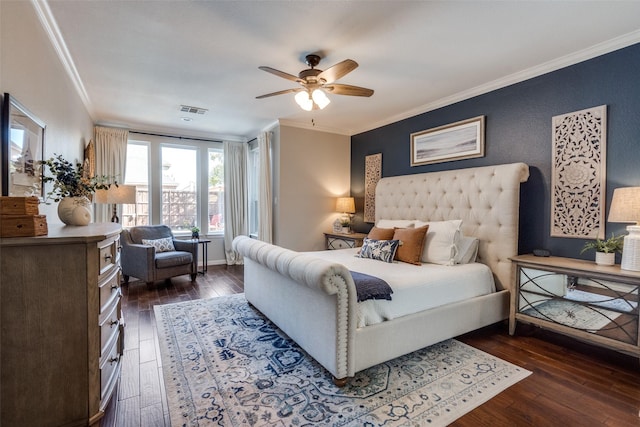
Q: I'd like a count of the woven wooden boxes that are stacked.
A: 2